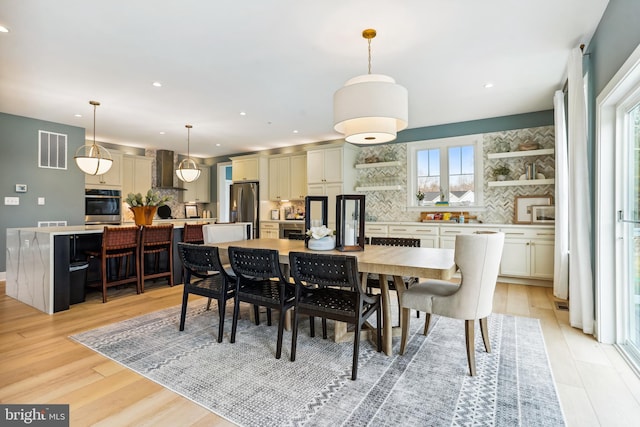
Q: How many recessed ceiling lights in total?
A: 8